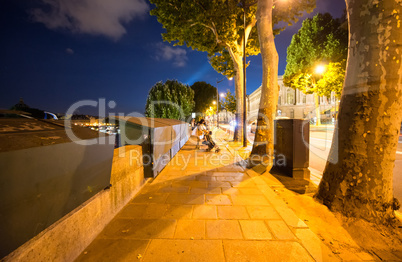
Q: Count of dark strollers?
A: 1